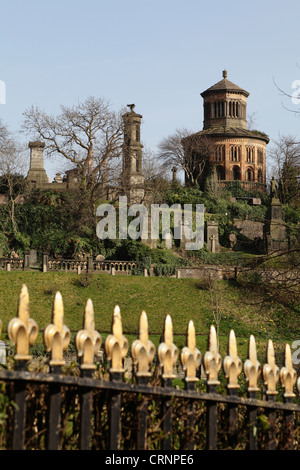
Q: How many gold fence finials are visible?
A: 12